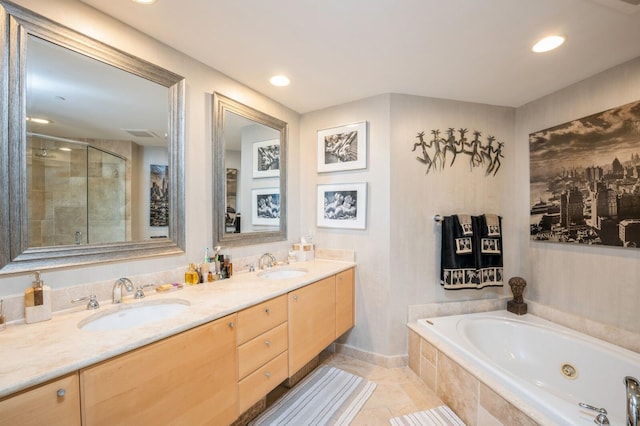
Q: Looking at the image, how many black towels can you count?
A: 2